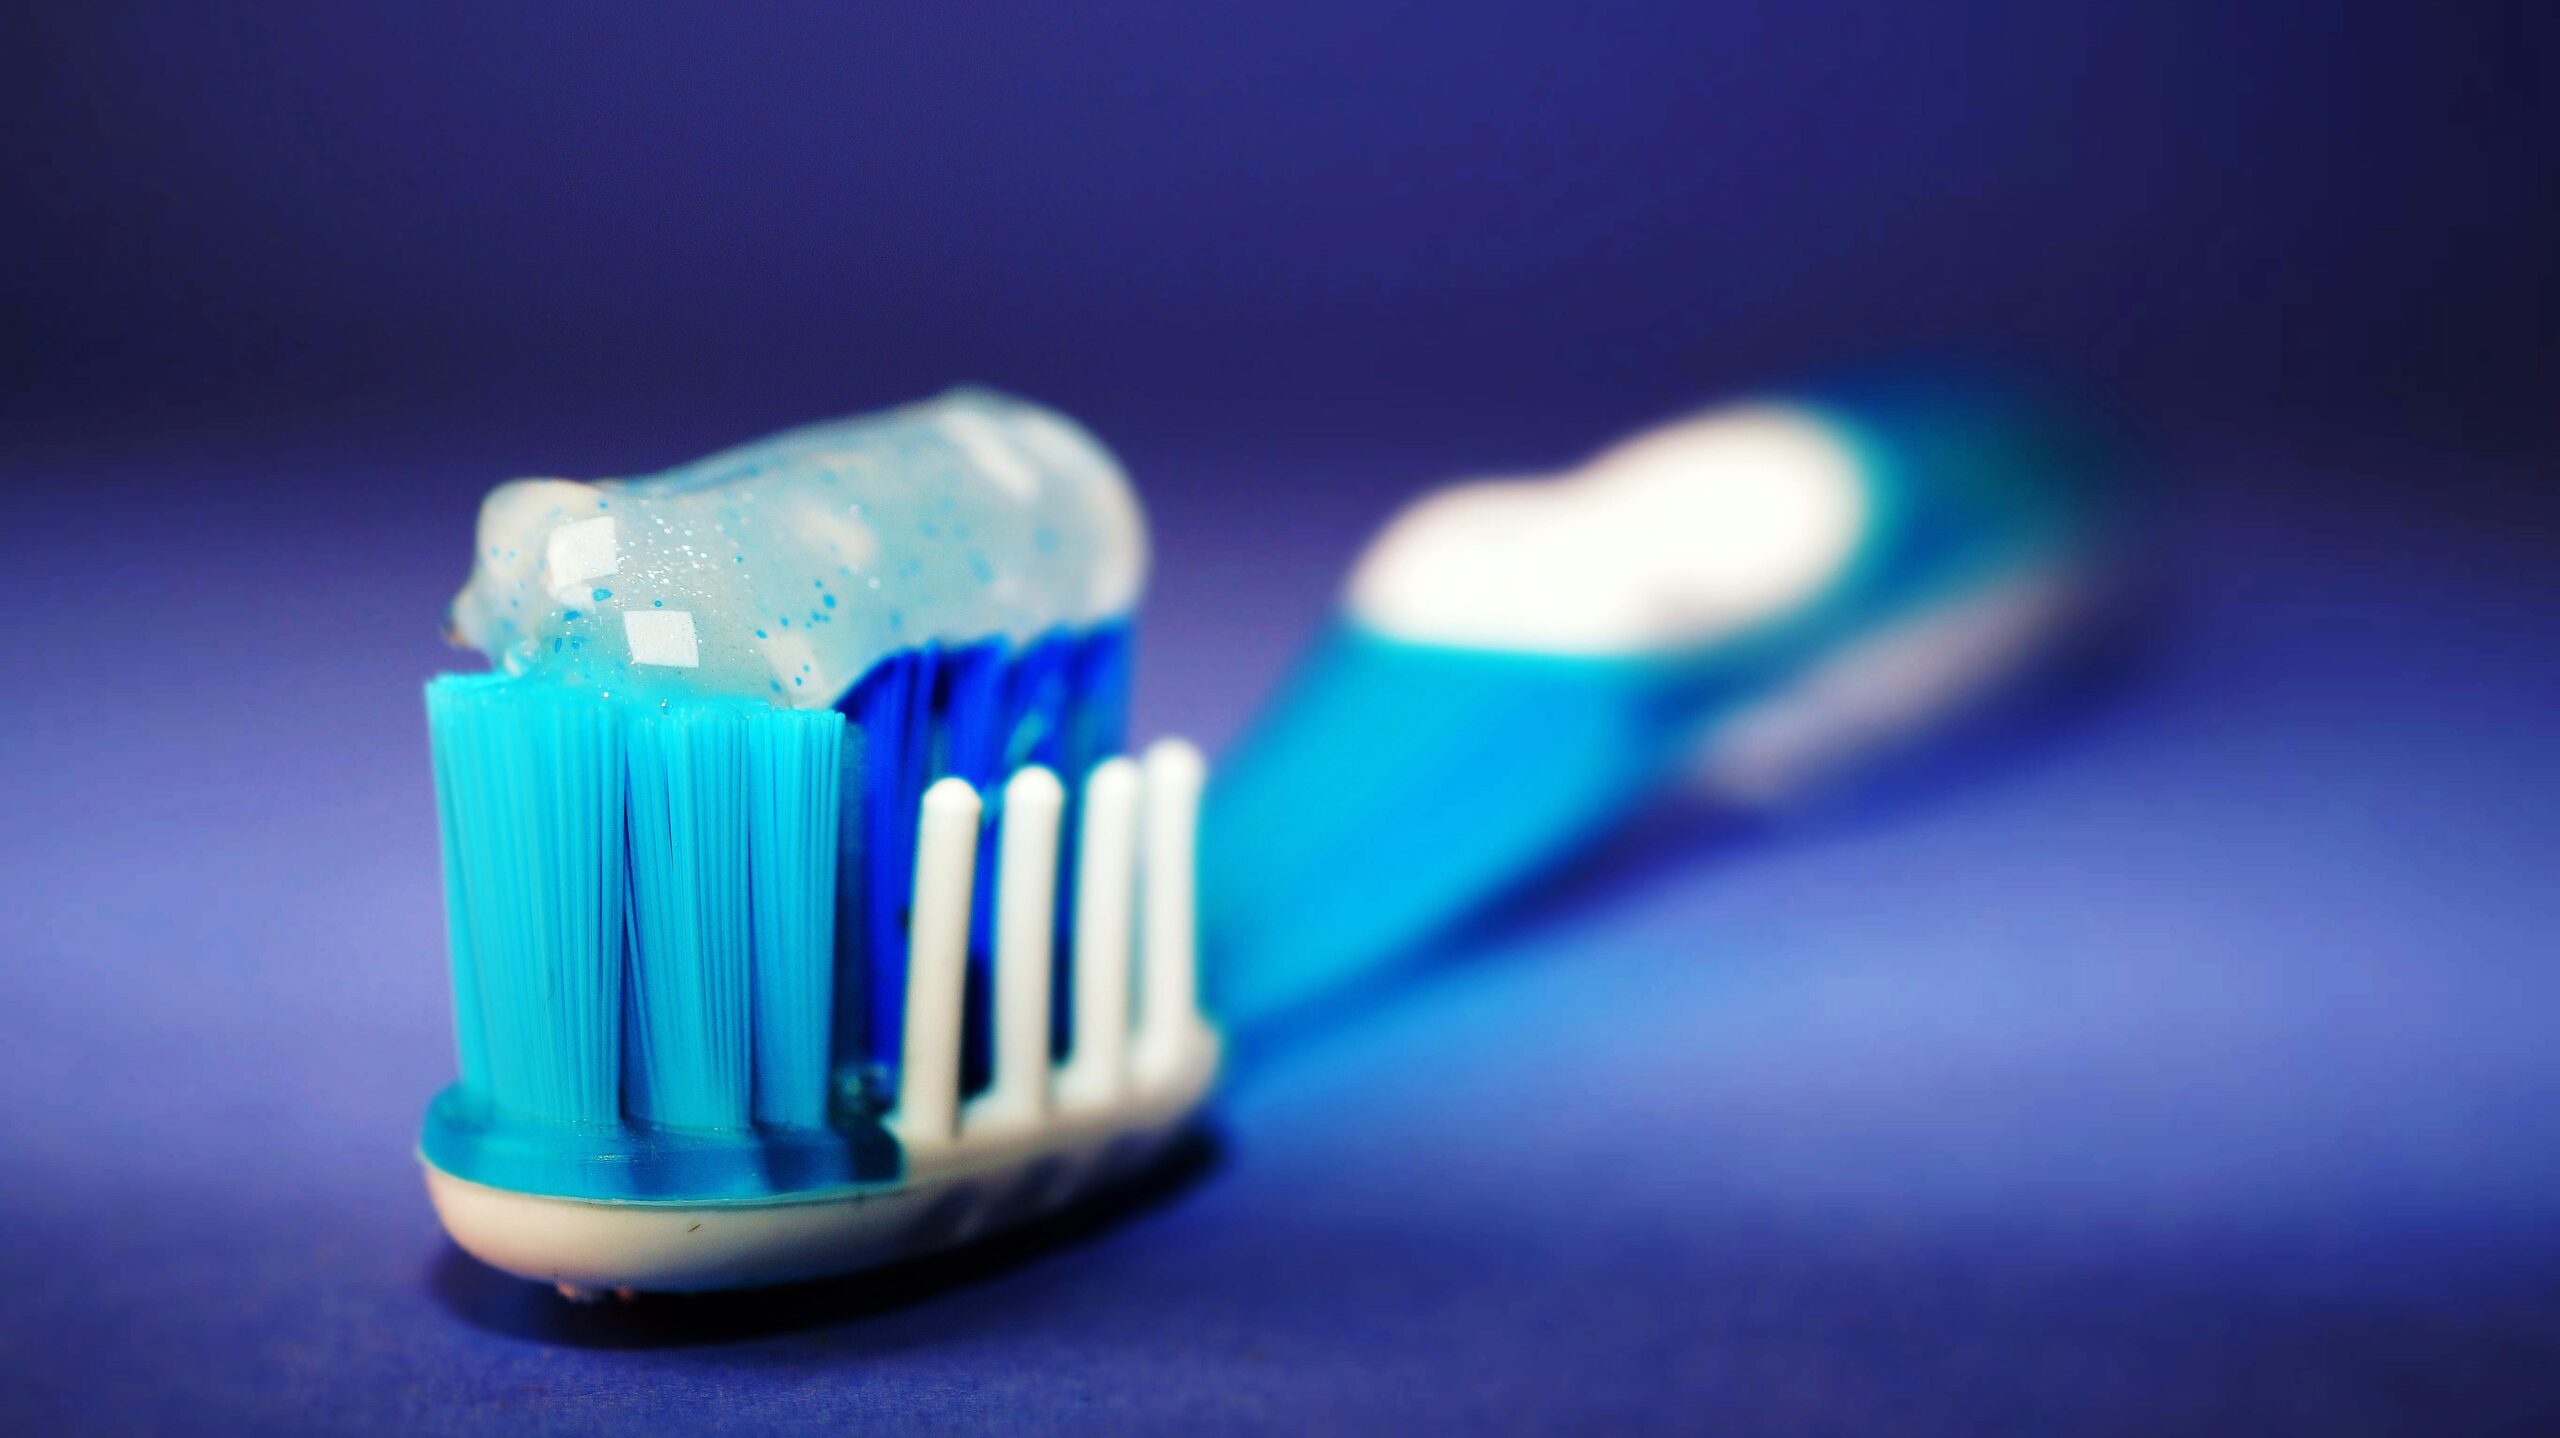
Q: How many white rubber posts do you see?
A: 4